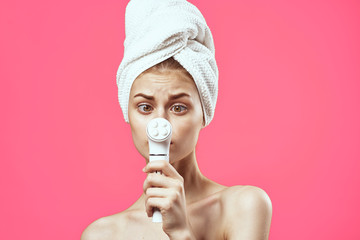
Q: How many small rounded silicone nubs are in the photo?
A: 4